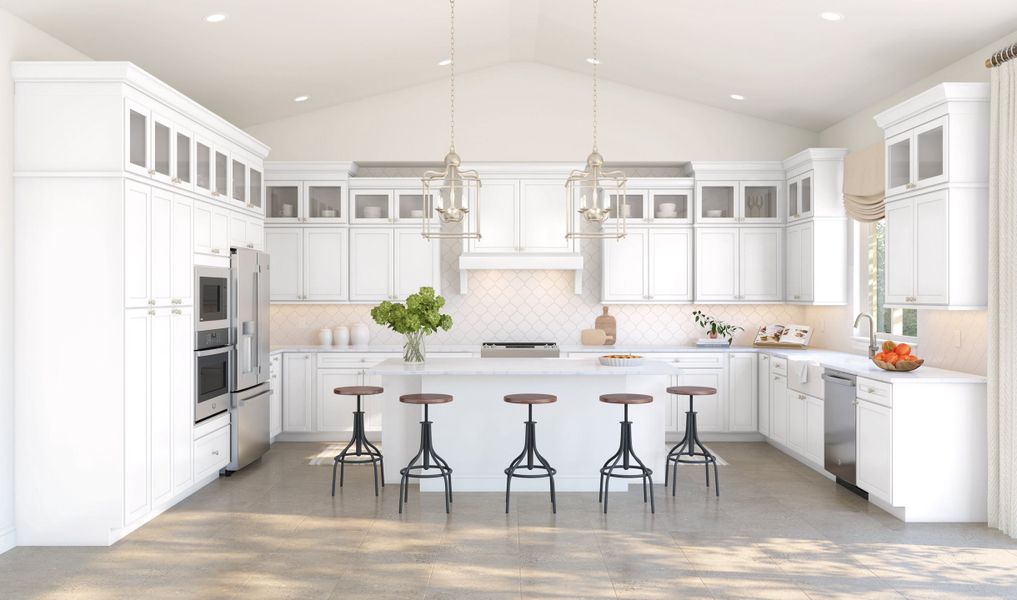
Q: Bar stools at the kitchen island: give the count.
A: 5